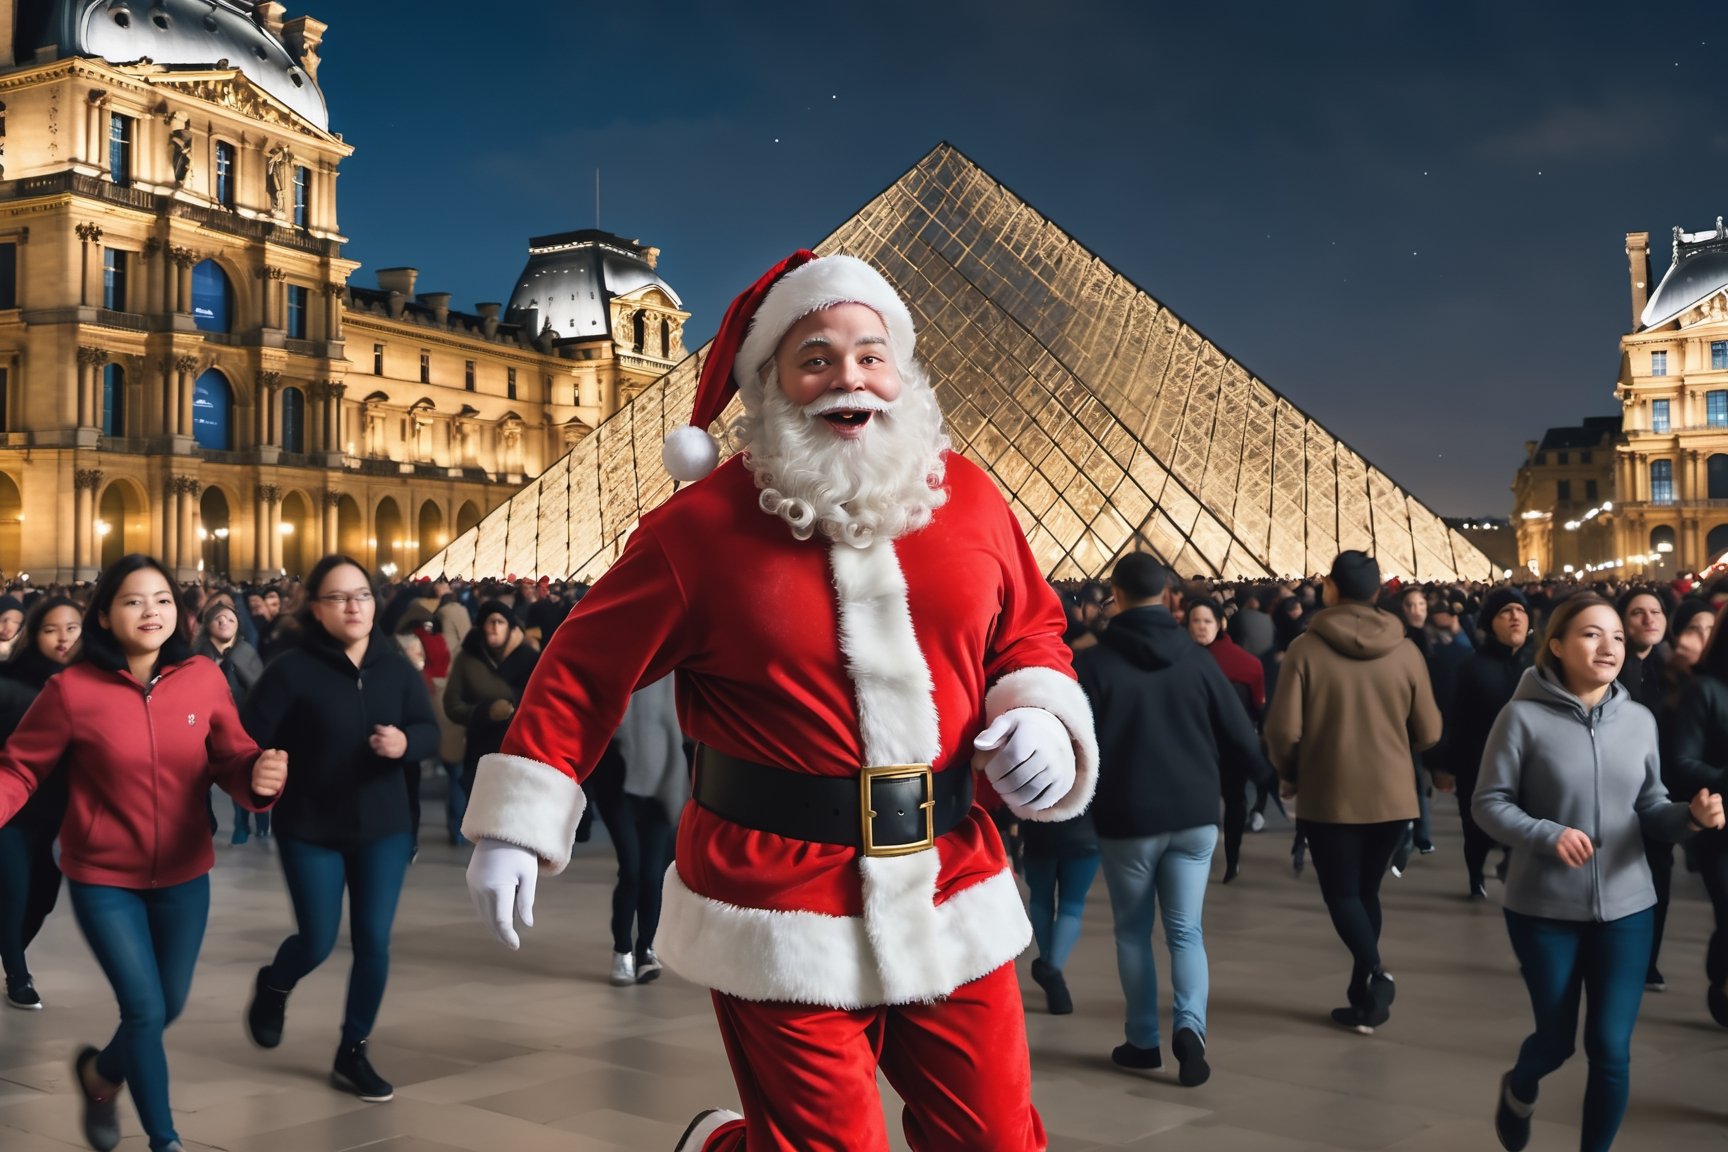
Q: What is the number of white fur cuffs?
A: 2